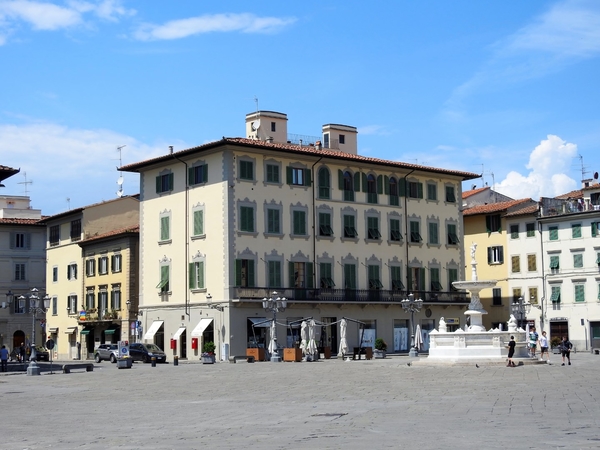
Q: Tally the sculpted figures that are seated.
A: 2